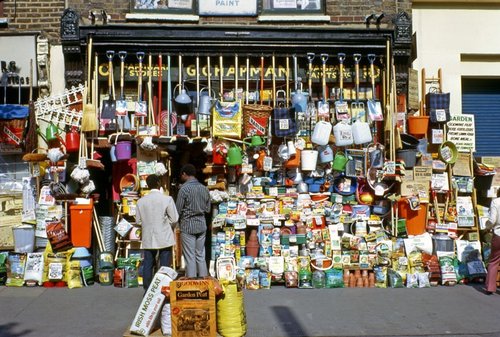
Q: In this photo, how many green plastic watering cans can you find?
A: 4